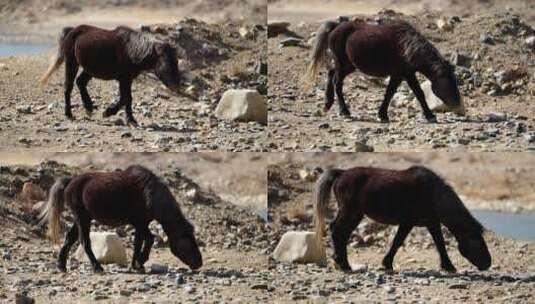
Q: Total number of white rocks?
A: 4